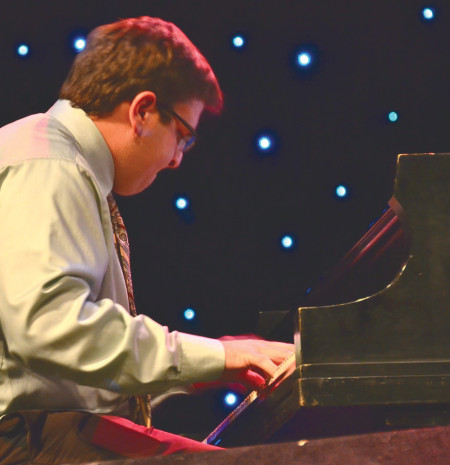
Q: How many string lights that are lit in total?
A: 12